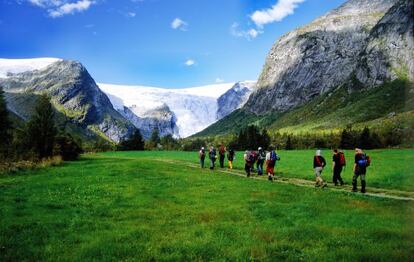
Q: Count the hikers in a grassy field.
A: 11